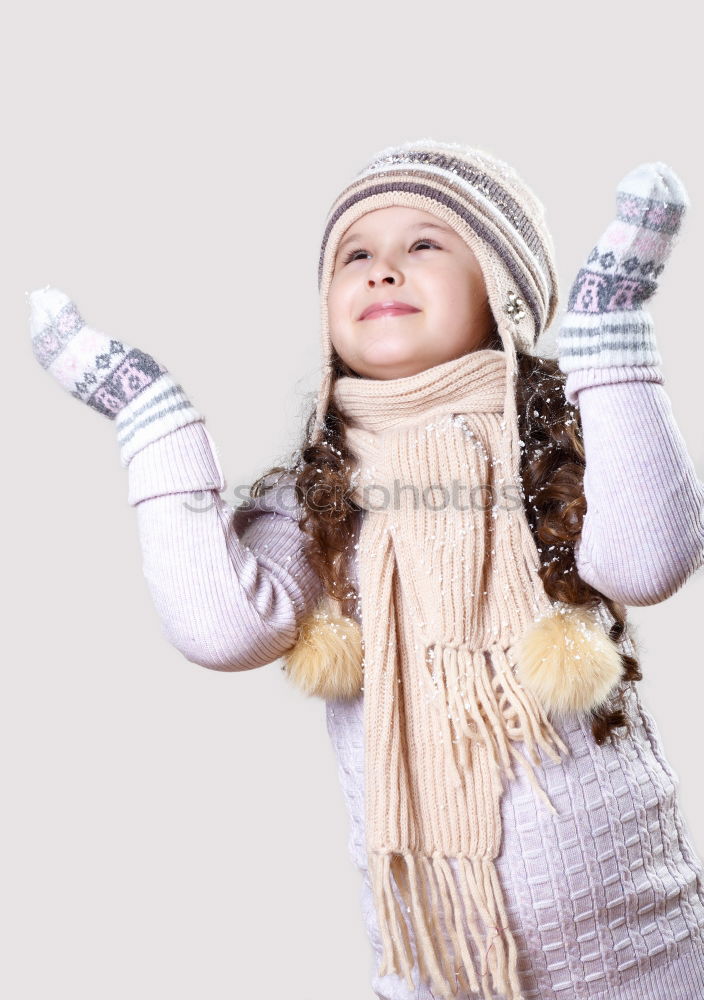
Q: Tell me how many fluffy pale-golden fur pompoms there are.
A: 2